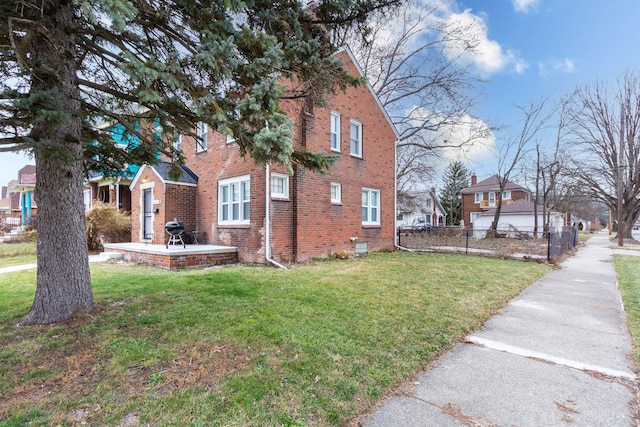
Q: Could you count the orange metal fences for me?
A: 0